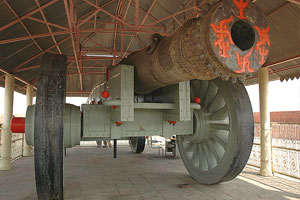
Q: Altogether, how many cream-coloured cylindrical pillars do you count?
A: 3